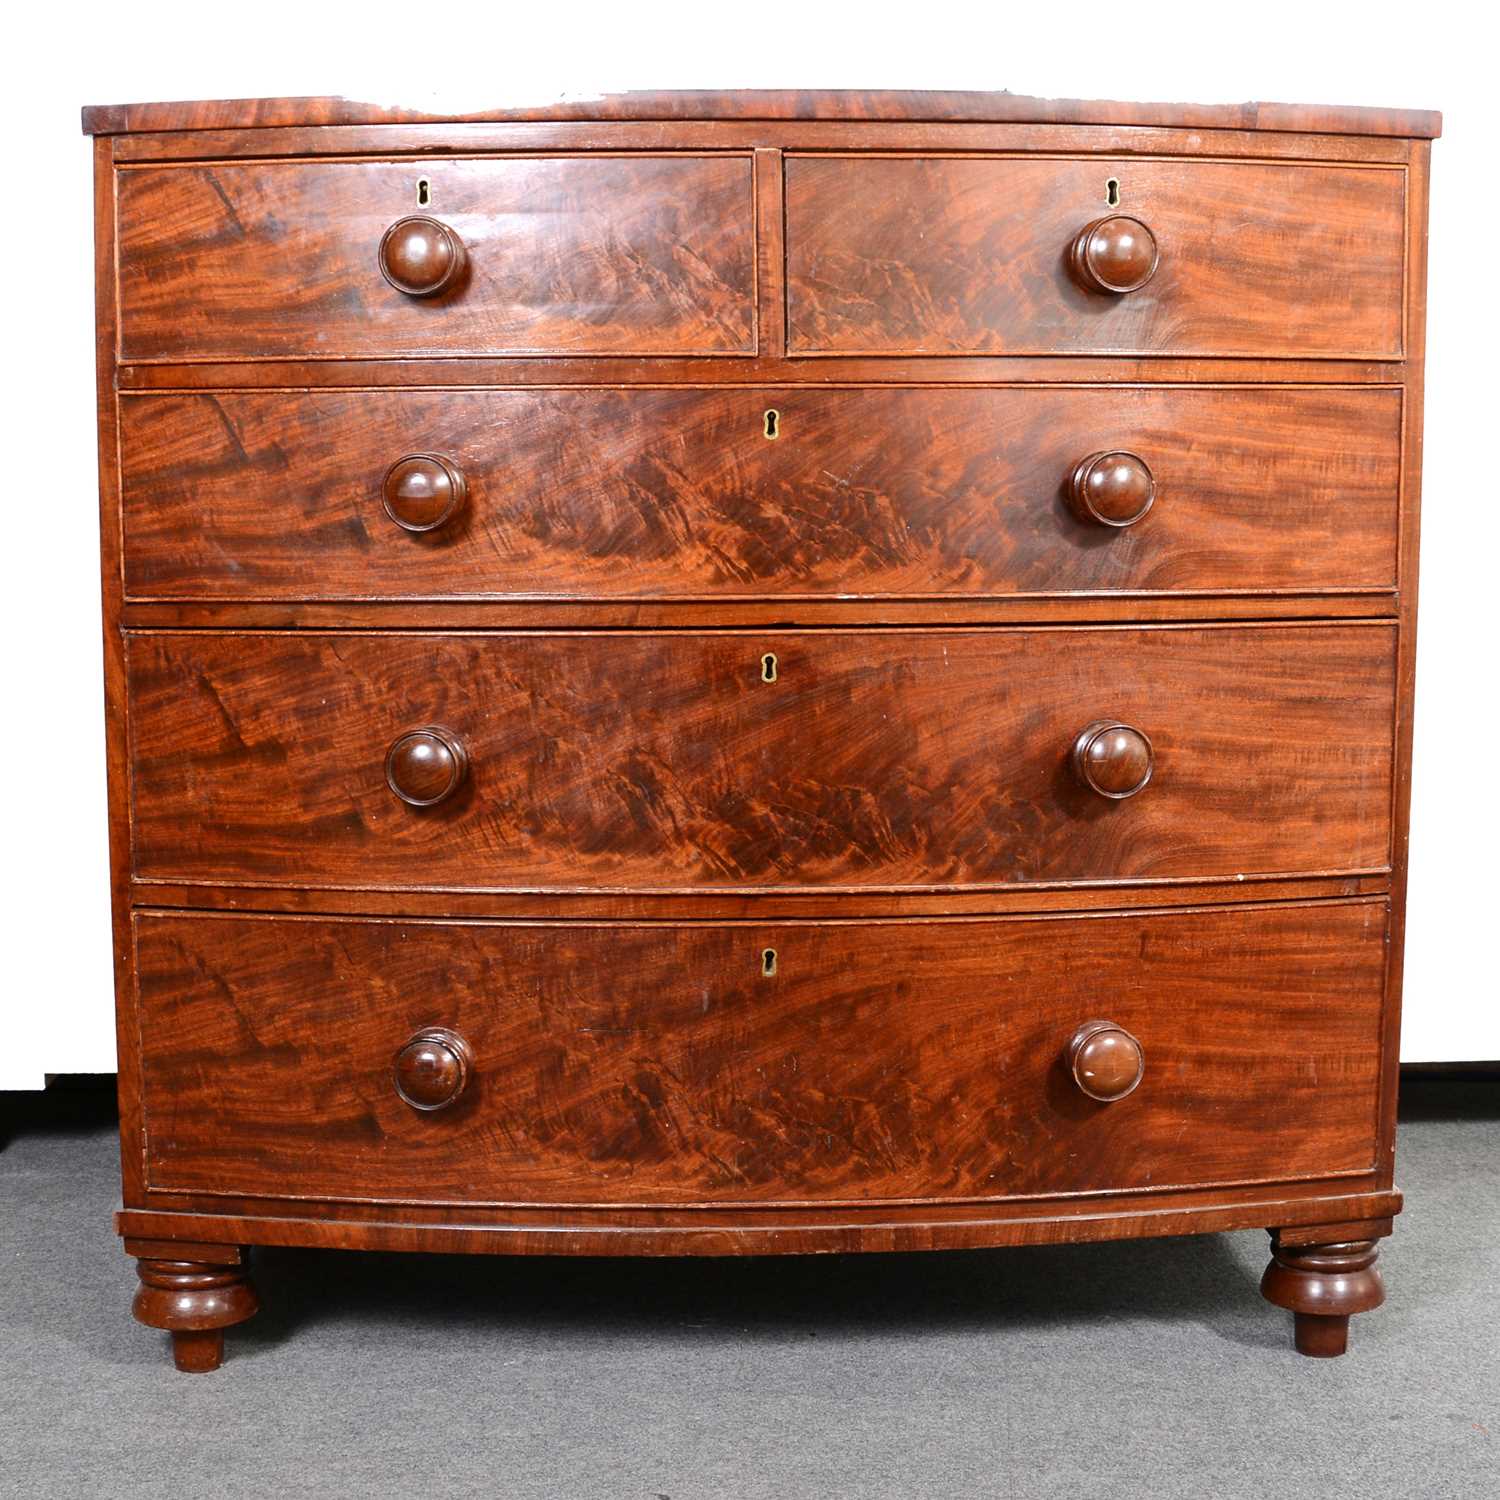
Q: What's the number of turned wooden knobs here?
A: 8